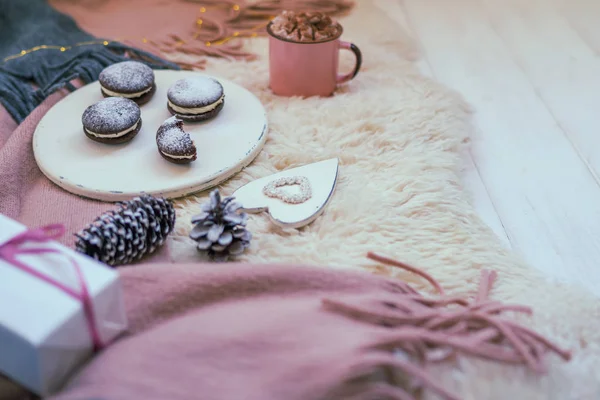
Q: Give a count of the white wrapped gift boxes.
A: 1